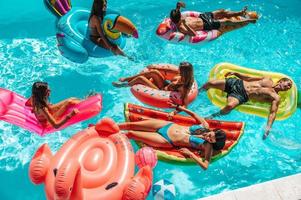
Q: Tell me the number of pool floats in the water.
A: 7